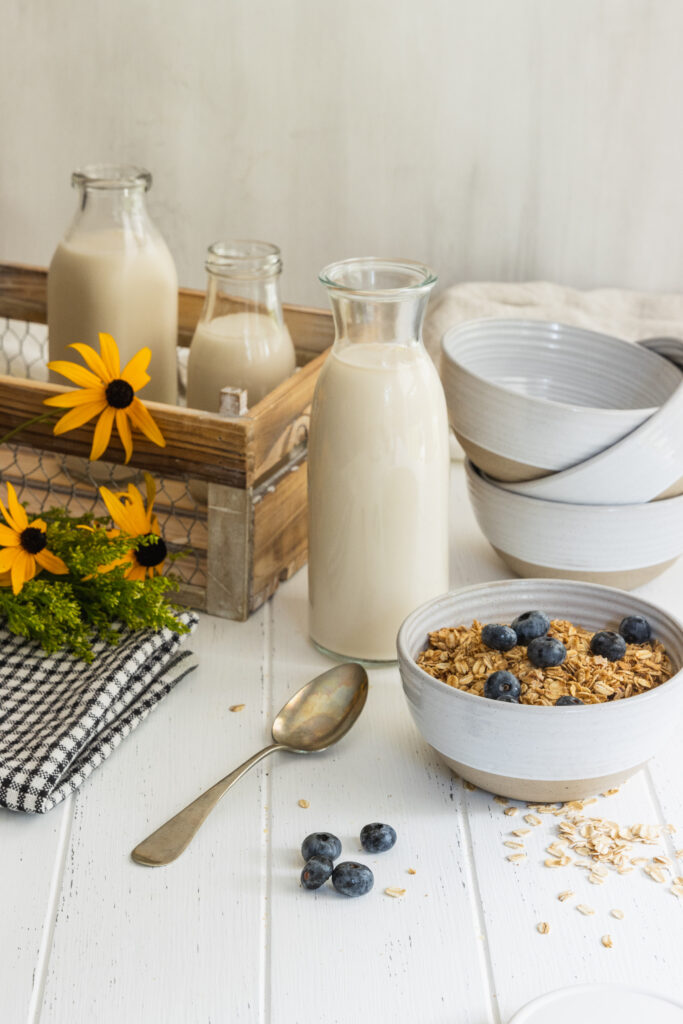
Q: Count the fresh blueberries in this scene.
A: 12